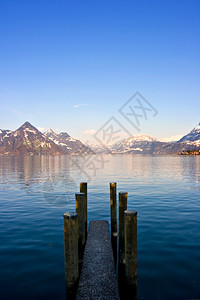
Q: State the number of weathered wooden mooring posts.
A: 6